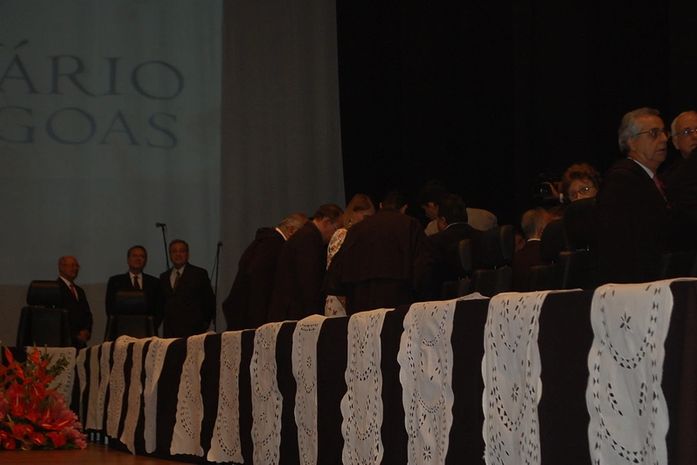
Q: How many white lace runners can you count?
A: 15